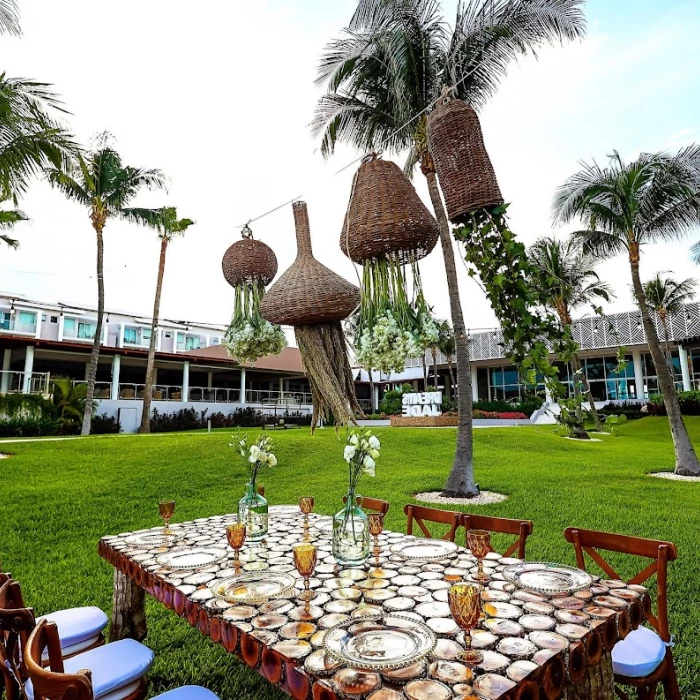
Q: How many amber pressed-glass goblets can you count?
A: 7